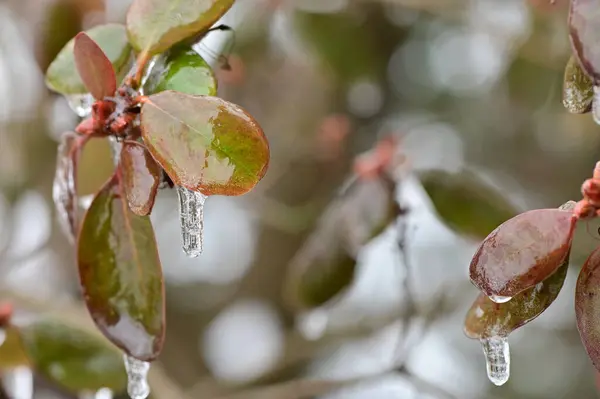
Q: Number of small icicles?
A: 3